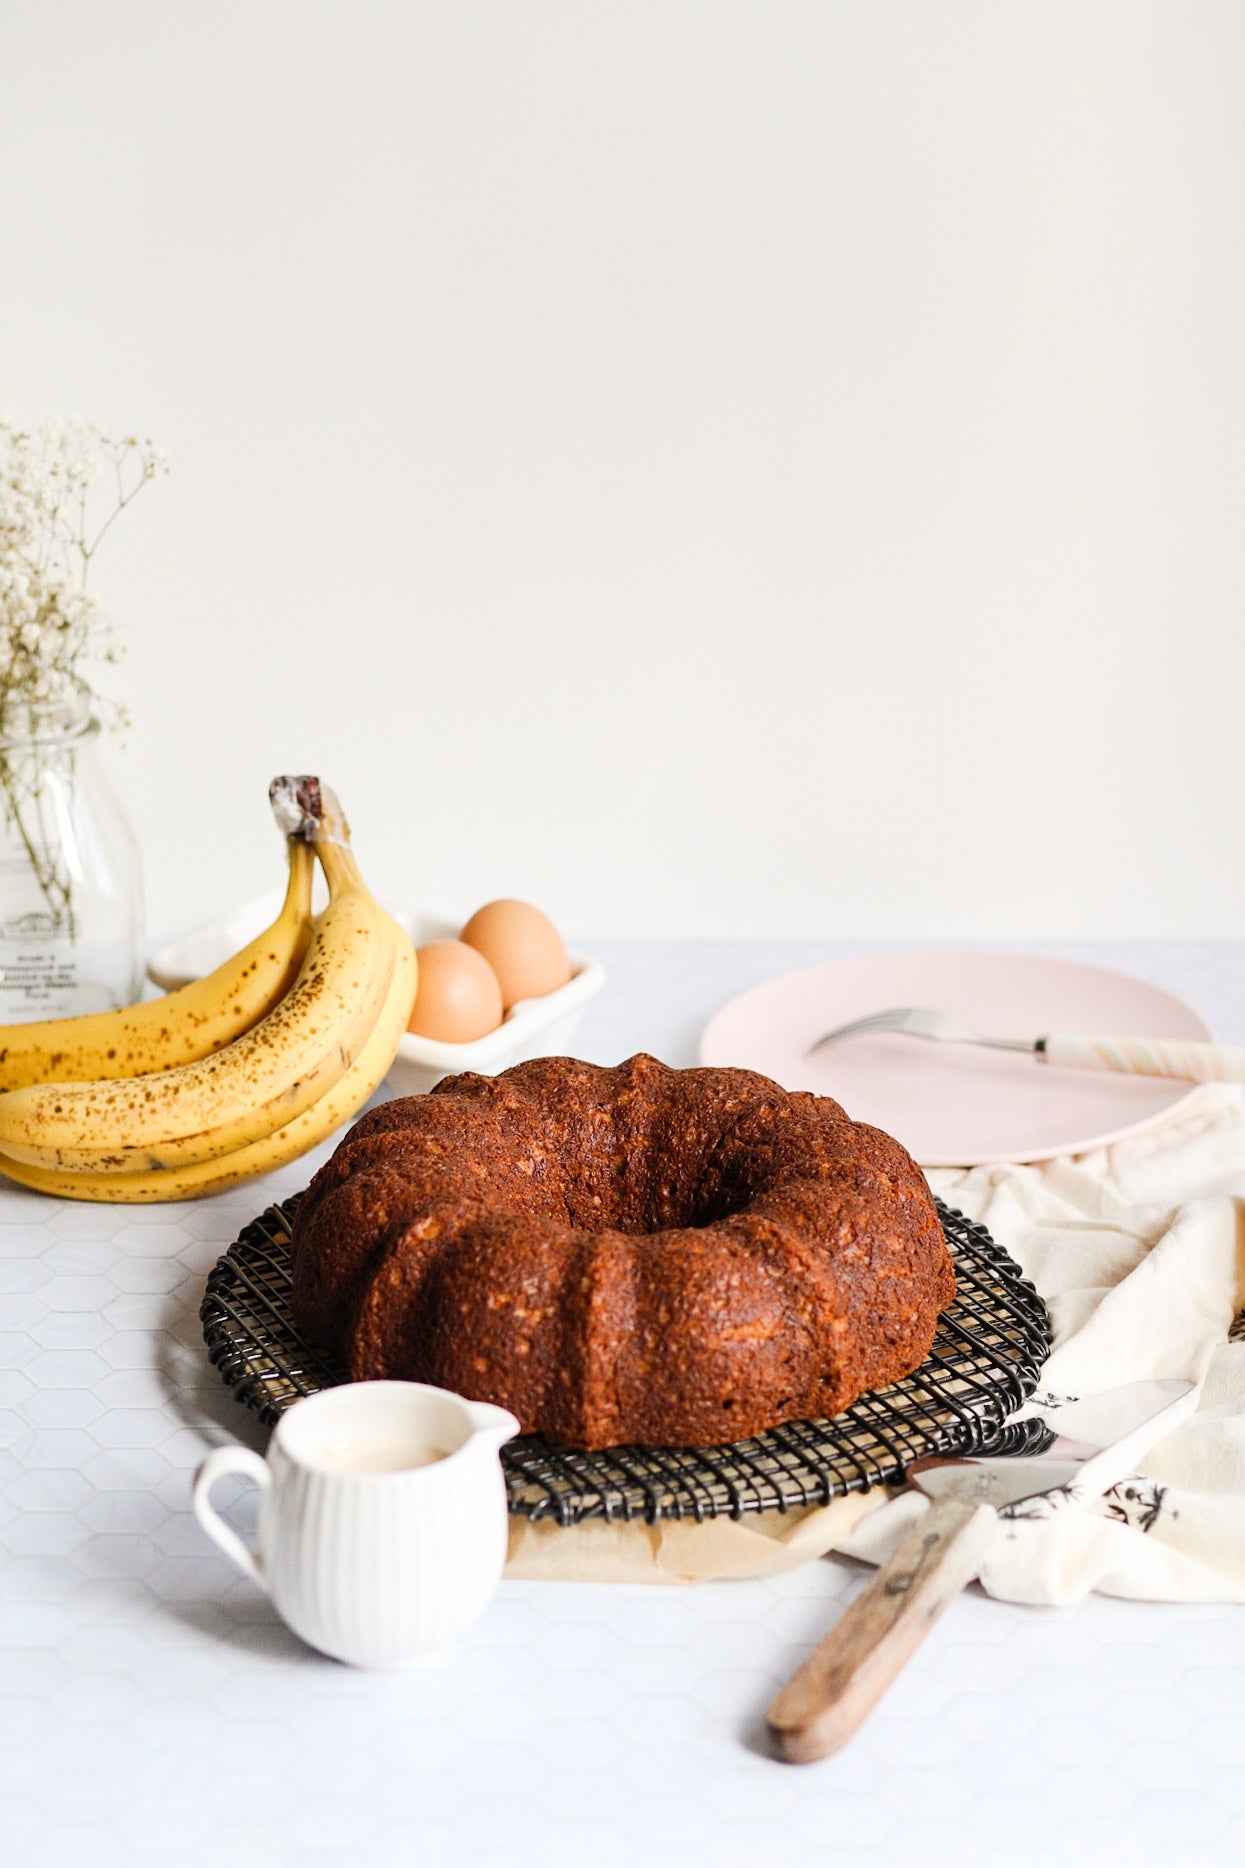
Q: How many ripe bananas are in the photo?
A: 3